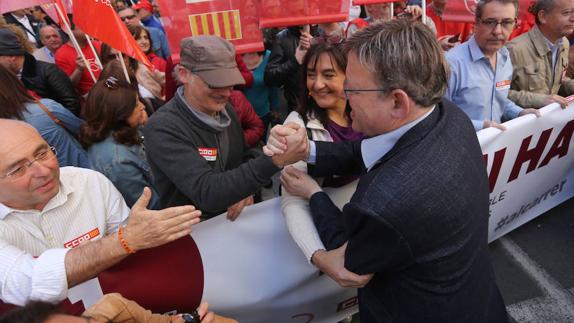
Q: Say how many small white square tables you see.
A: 0